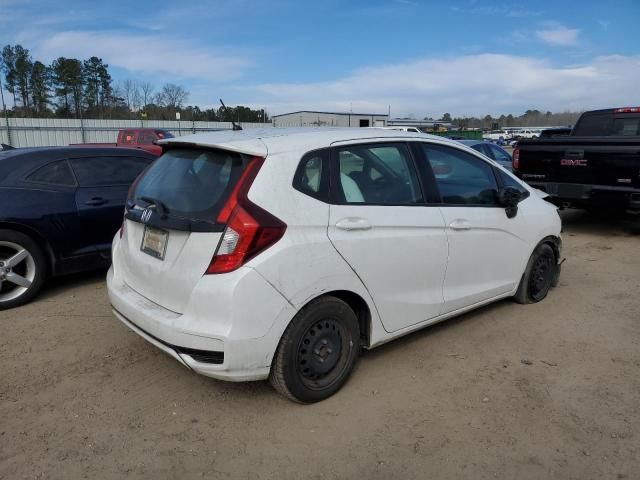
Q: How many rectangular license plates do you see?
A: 1